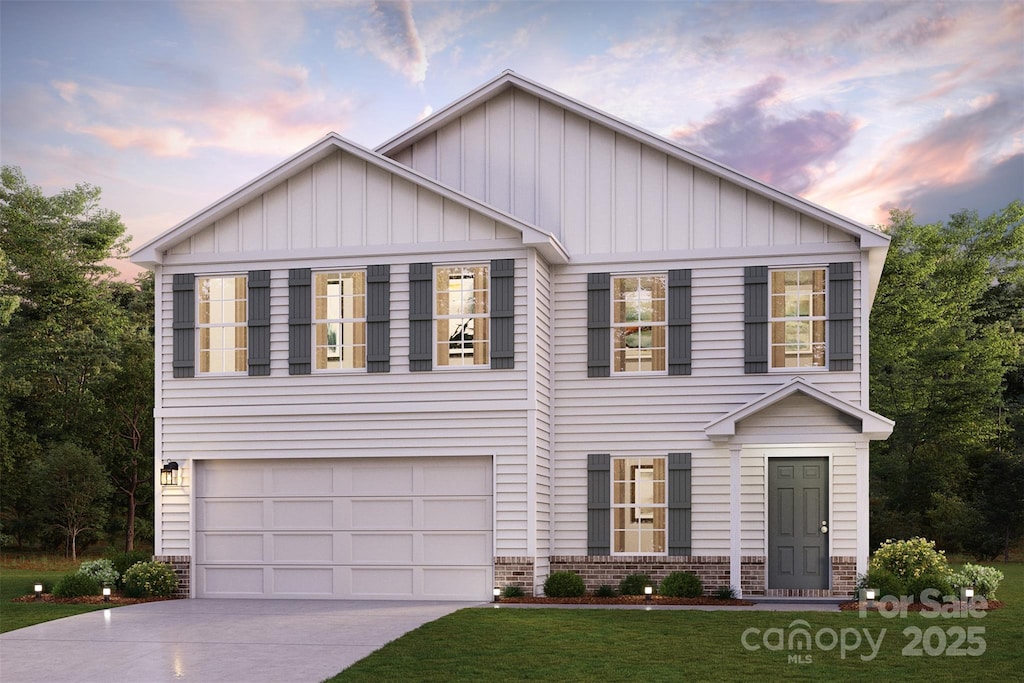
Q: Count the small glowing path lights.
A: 6